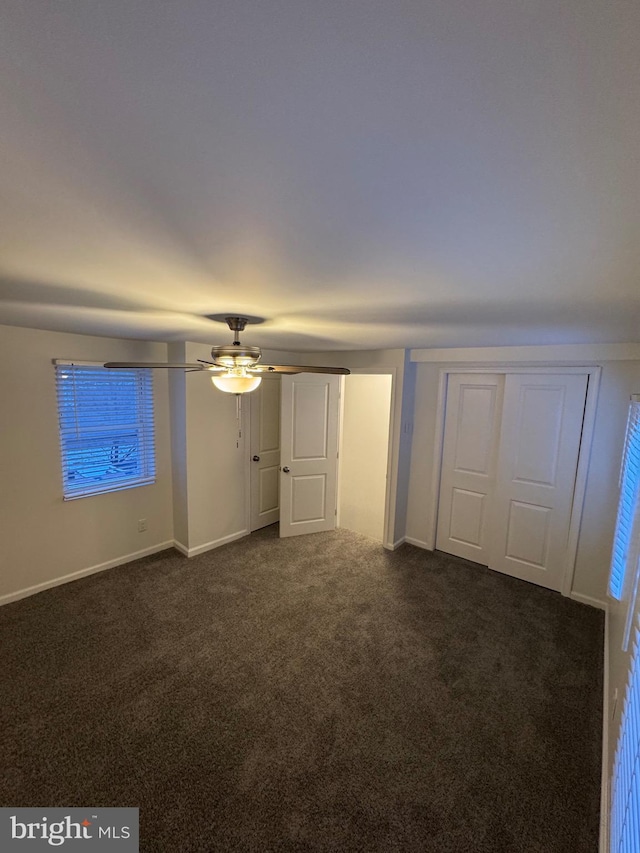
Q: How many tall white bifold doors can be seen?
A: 2